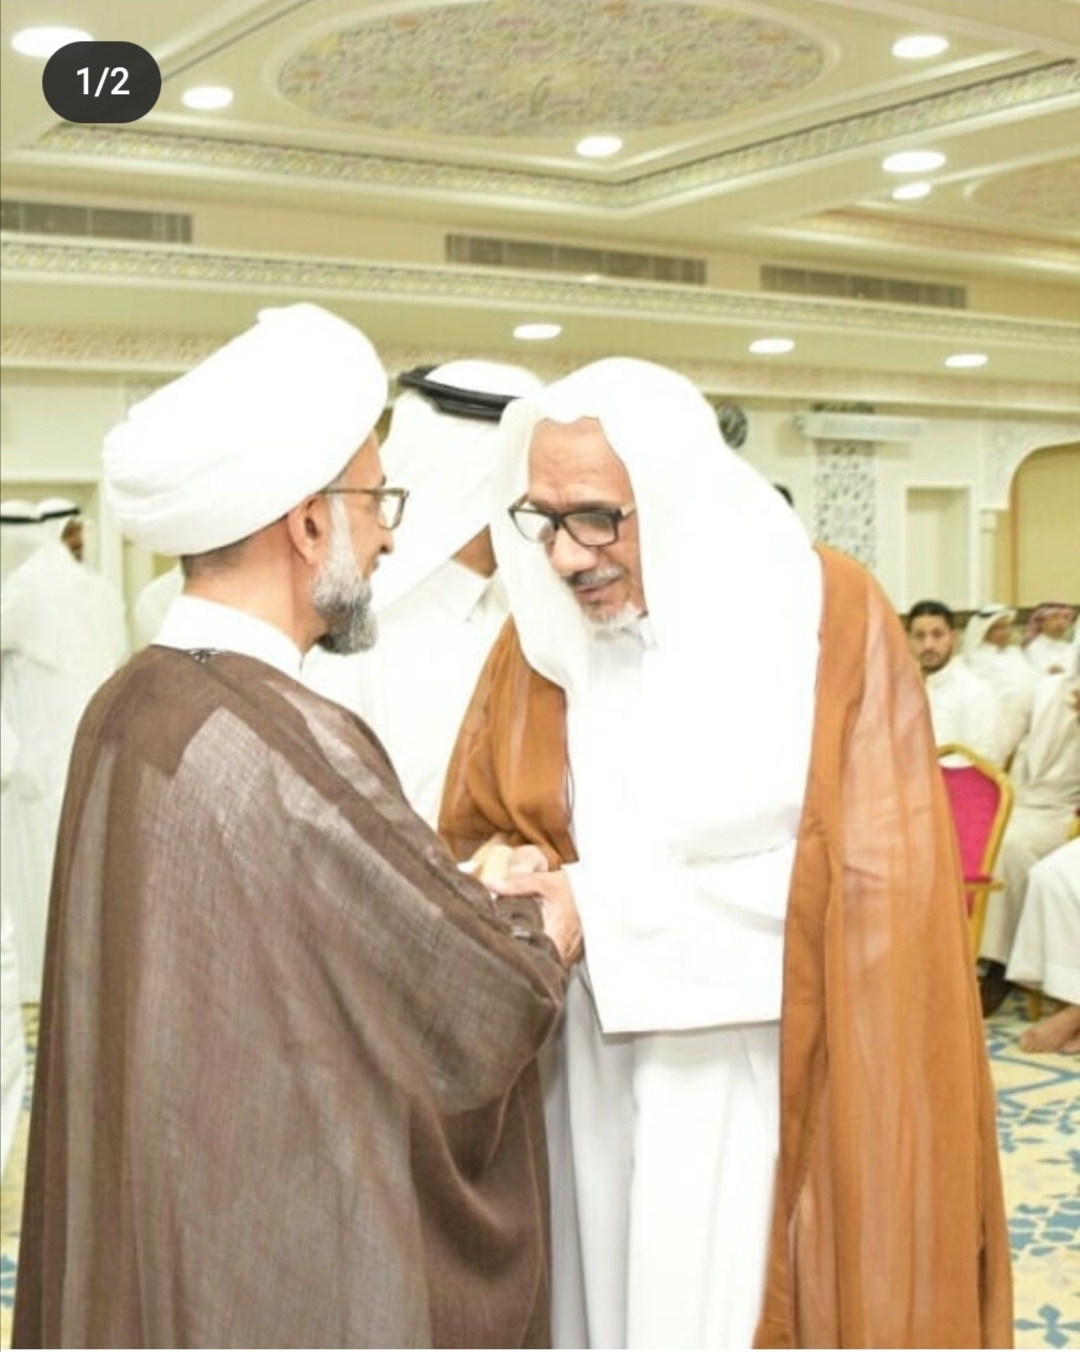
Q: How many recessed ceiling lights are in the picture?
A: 9